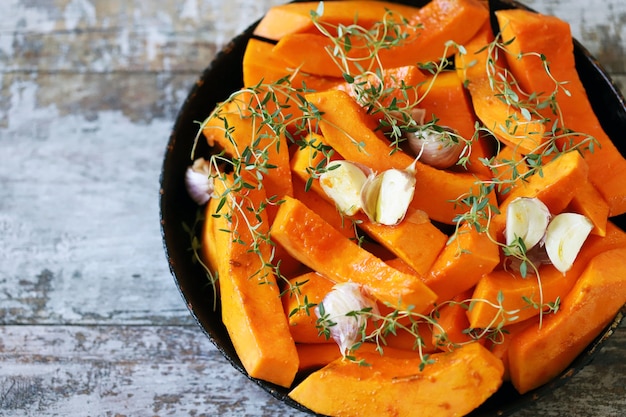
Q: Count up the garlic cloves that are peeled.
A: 4